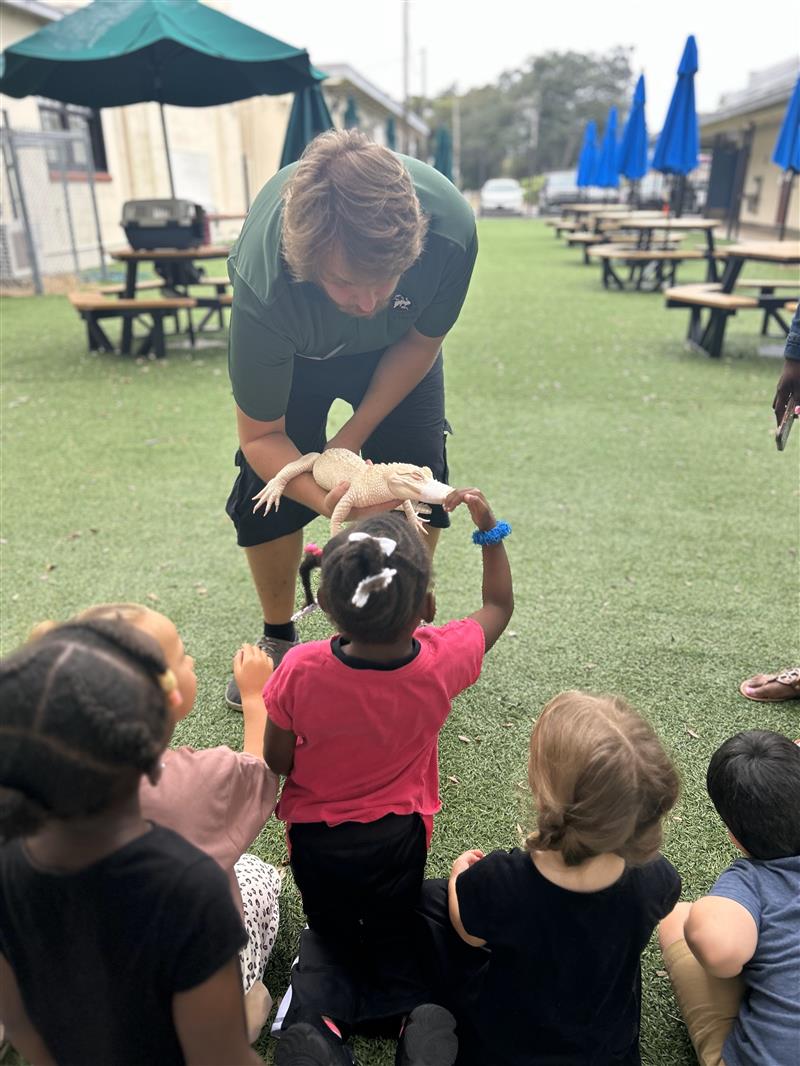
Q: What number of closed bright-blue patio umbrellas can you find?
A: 5